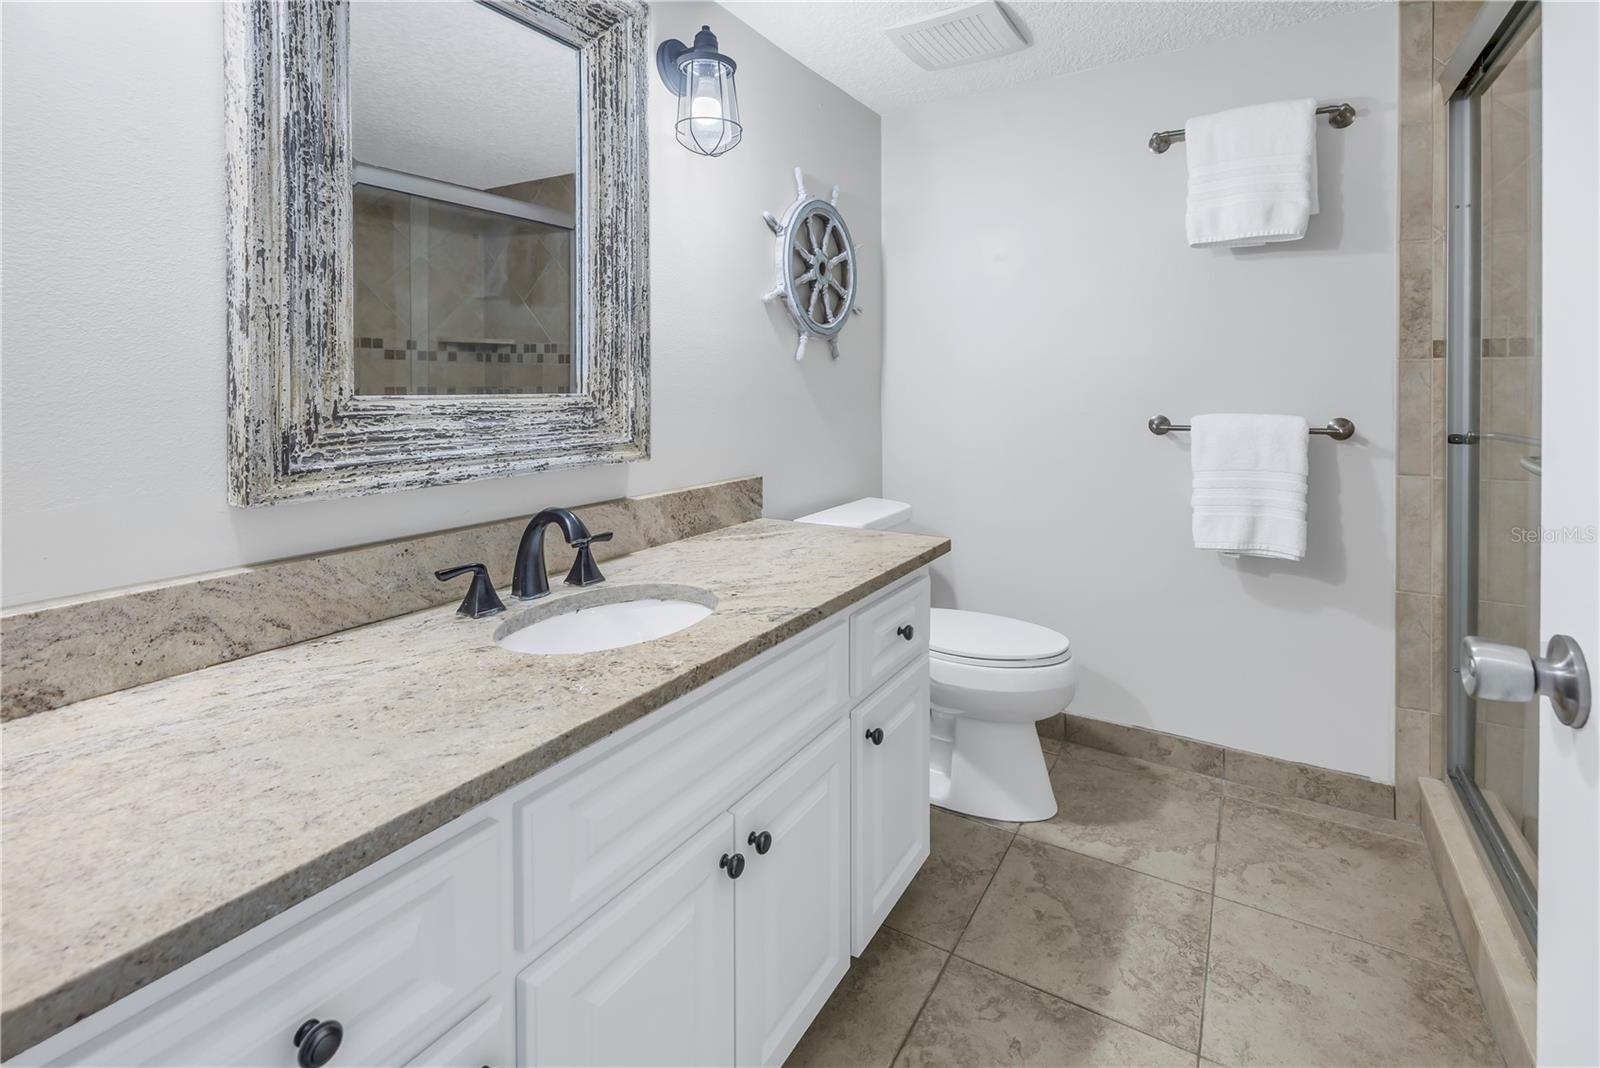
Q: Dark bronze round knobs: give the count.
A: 5